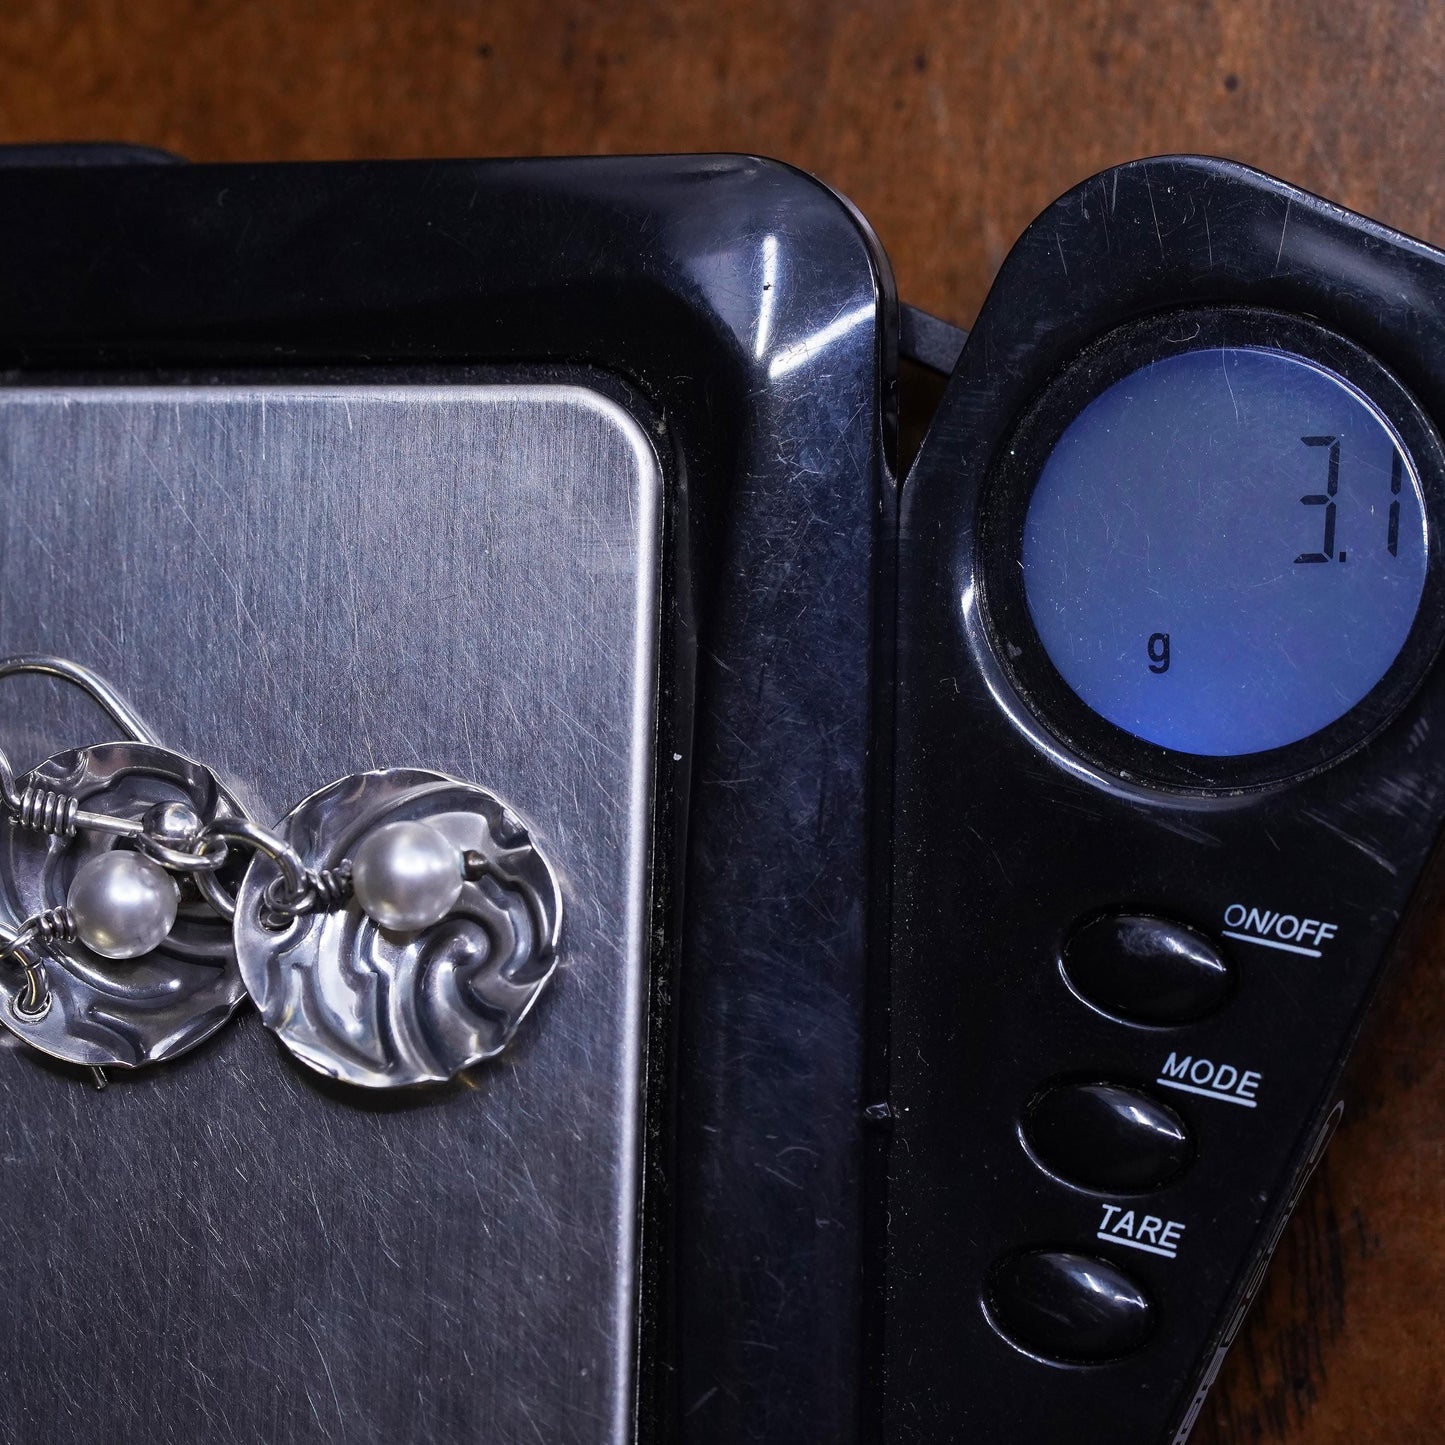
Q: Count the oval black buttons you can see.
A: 3